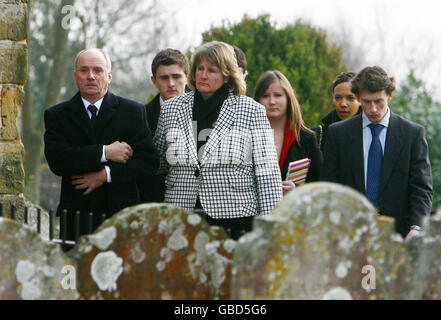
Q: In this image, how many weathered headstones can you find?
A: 4